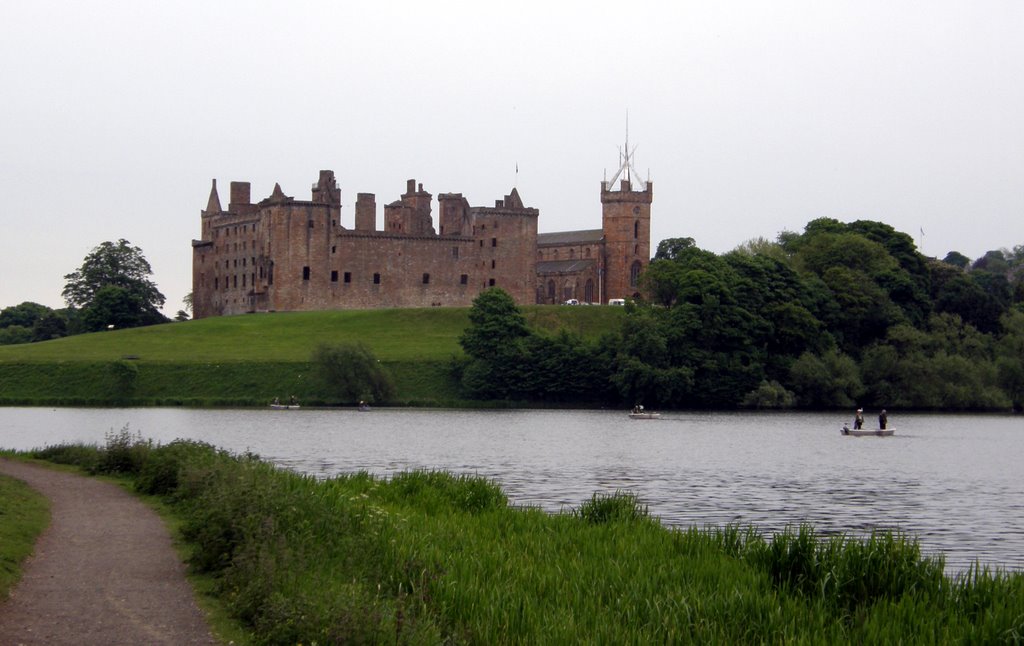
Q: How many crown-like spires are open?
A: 1